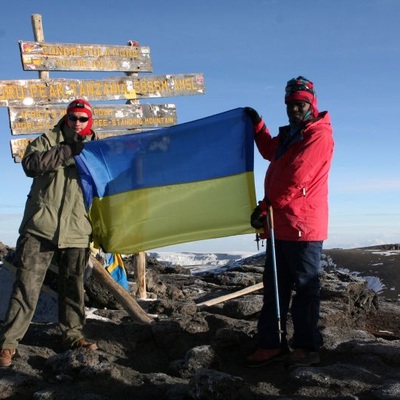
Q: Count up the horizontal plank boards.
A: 4